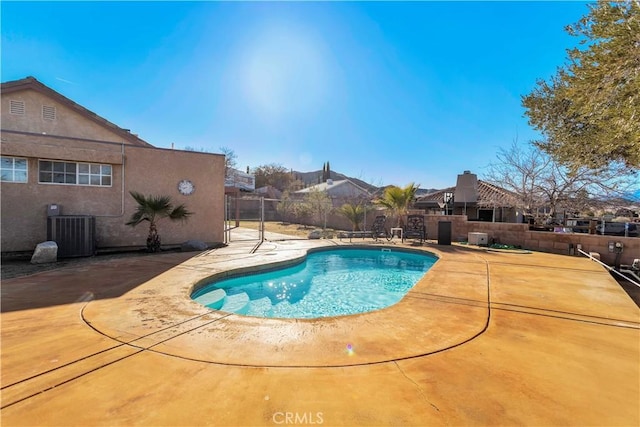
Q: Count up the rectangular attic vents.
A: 2